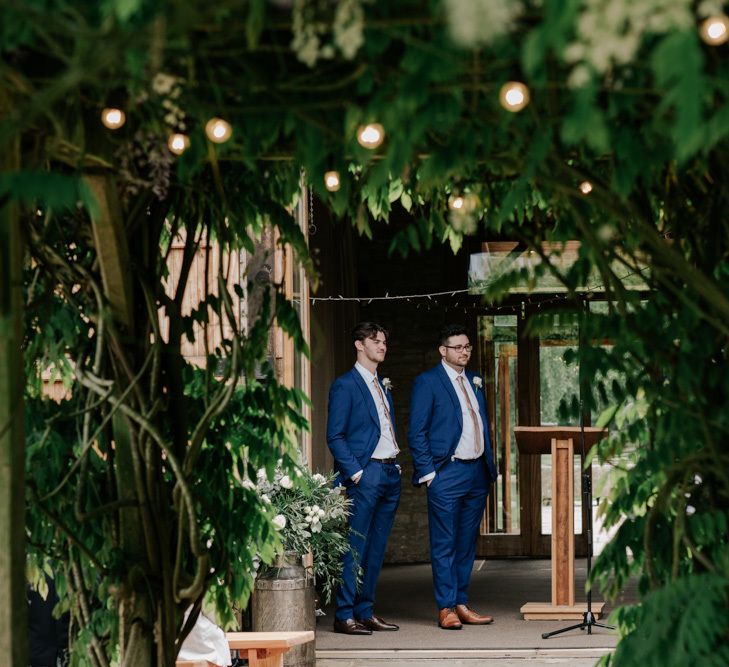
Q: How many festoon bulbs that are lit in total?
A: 9